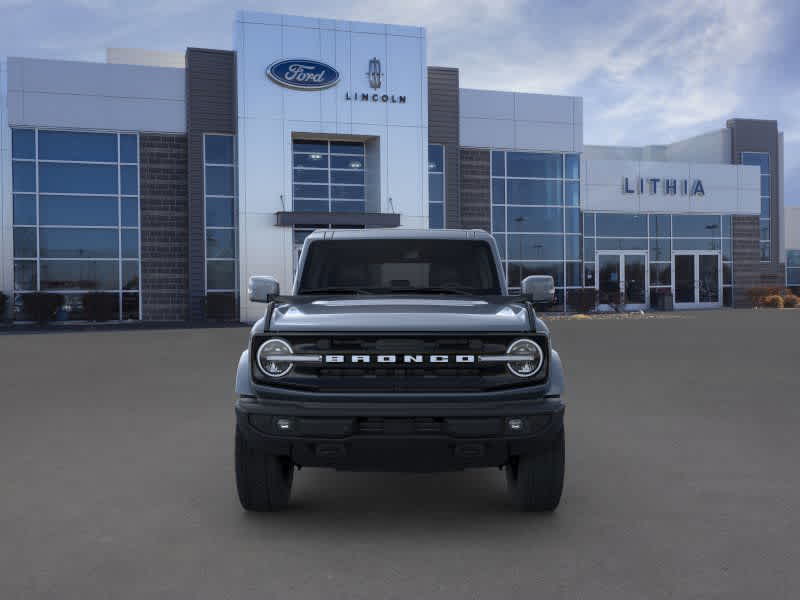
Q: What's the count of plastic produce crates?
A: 0